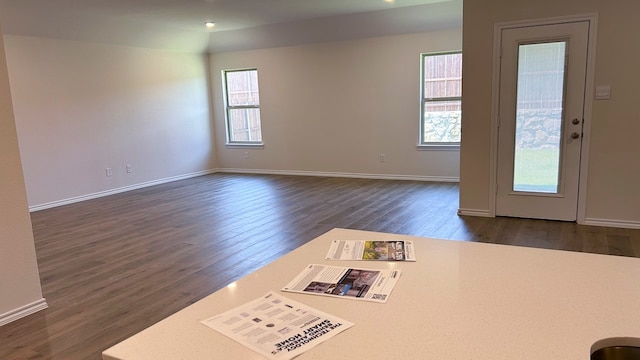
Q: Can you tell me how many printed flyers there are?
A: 3